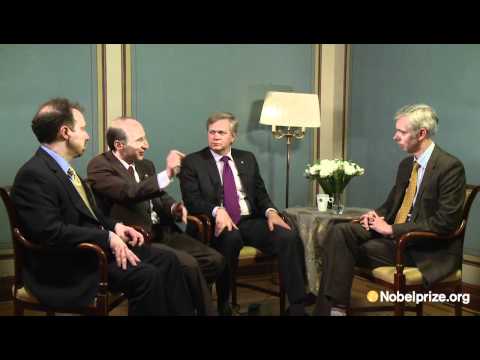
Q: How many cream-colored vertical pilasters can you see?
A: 2